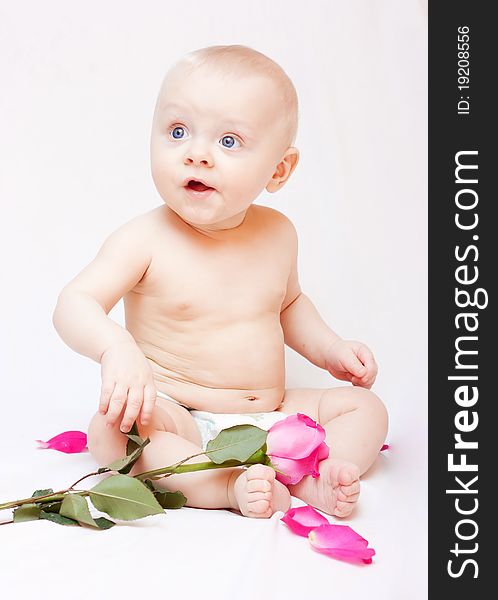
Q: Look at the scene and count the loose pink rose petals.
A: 4